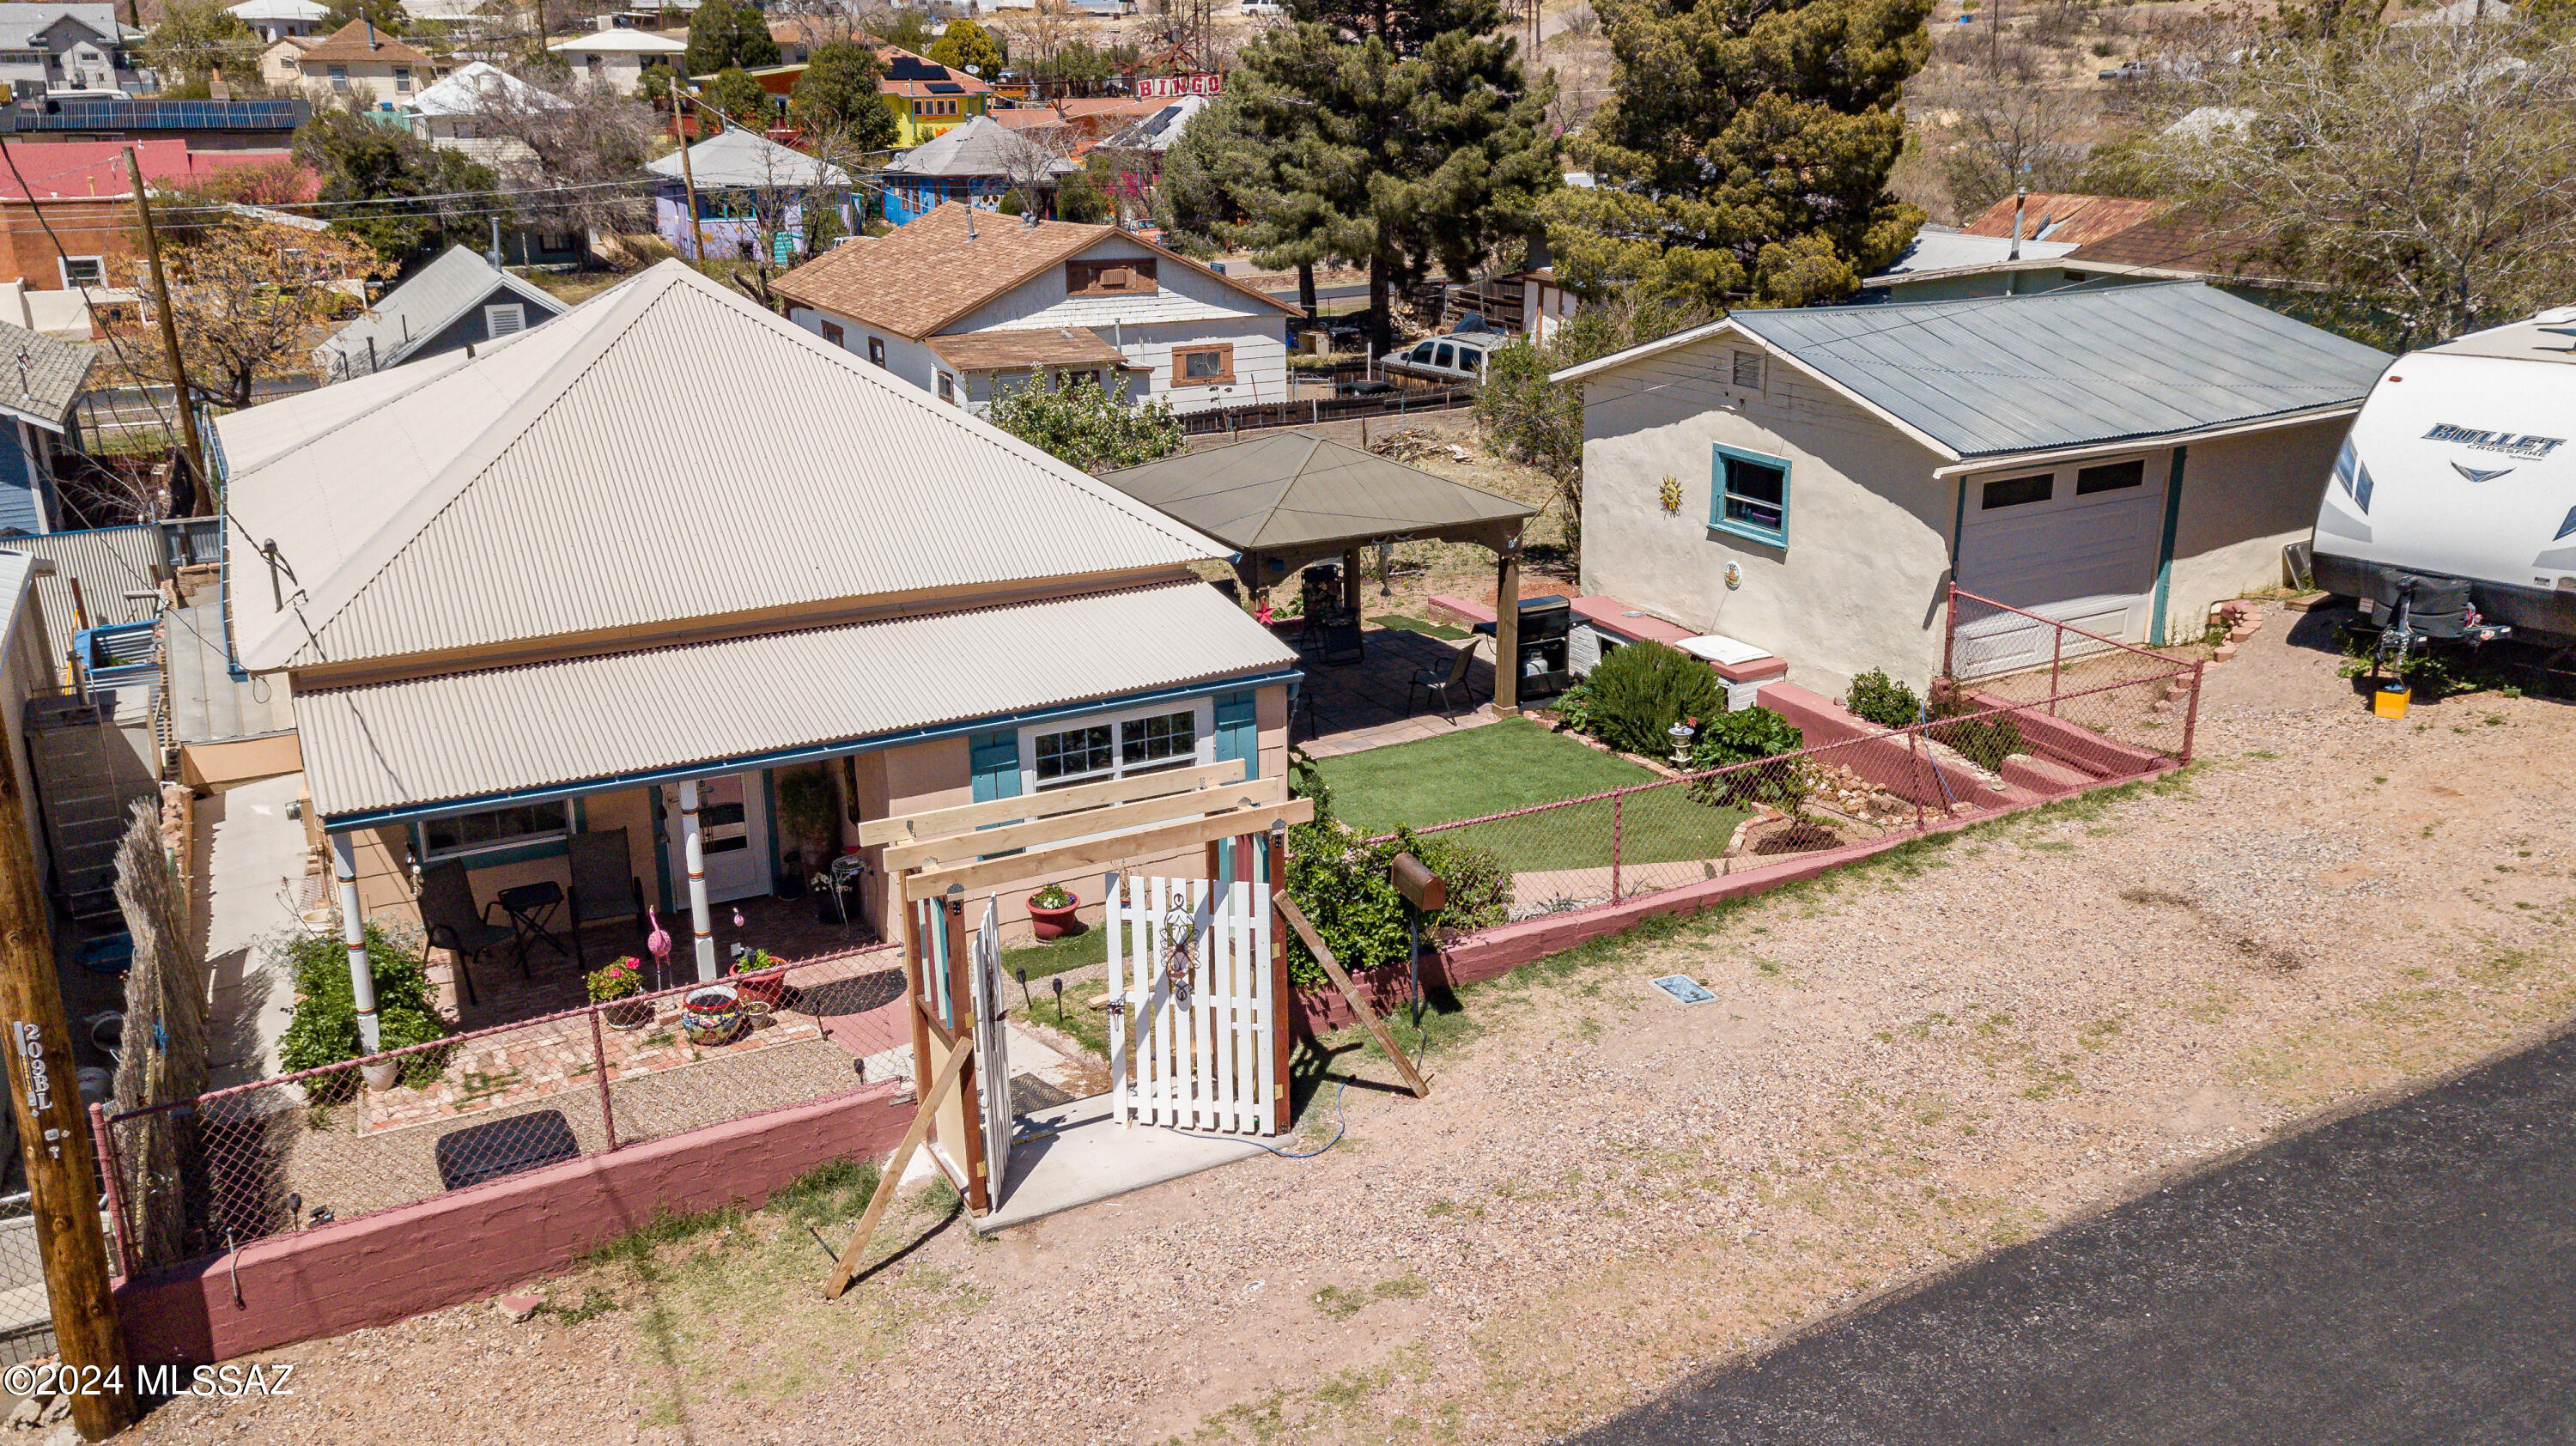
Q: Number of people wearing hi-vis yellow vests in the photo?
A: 0